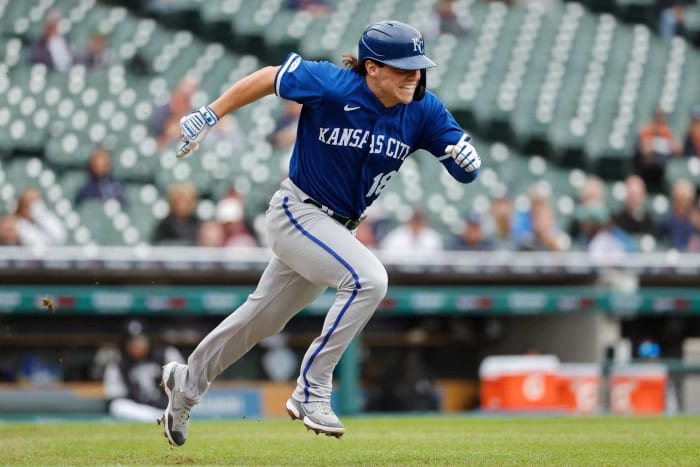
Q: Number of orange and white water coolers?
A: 3